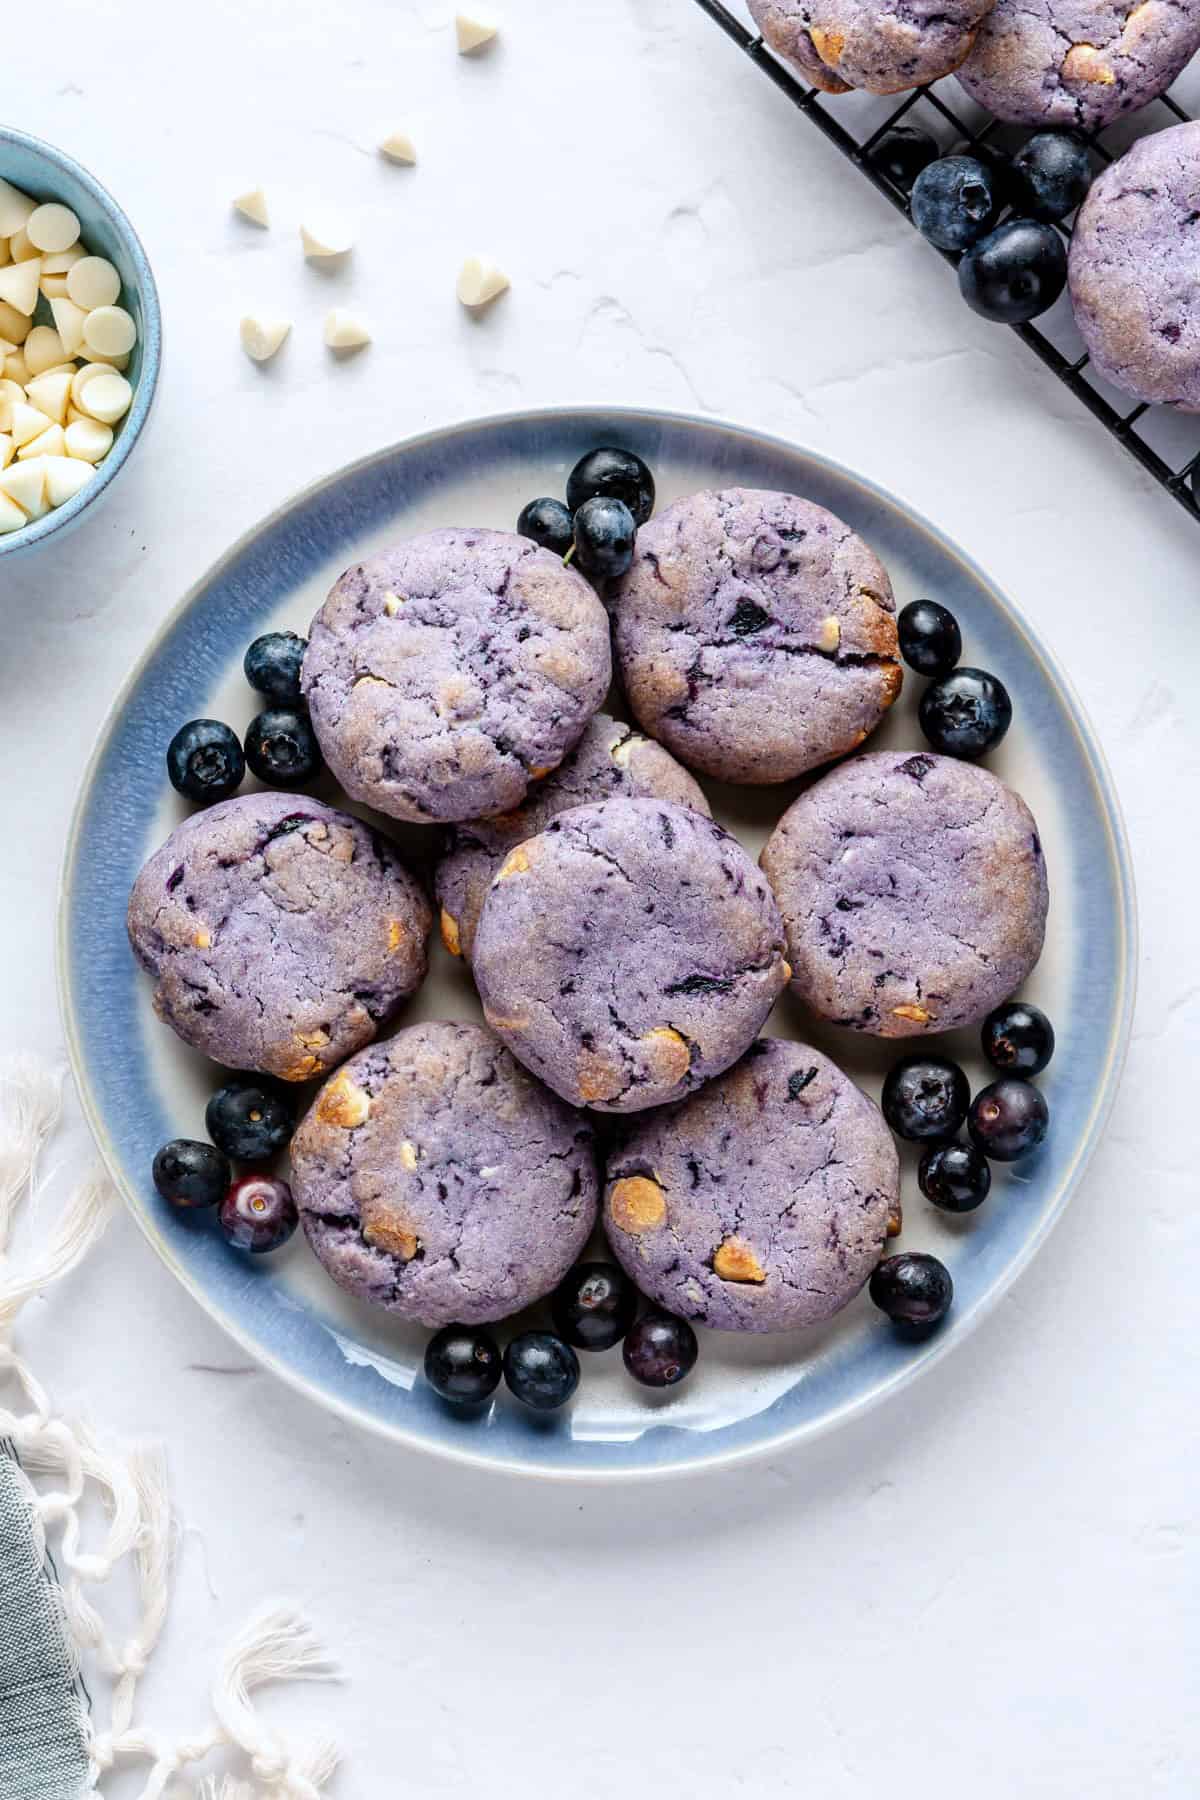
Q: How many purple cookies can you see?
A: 11